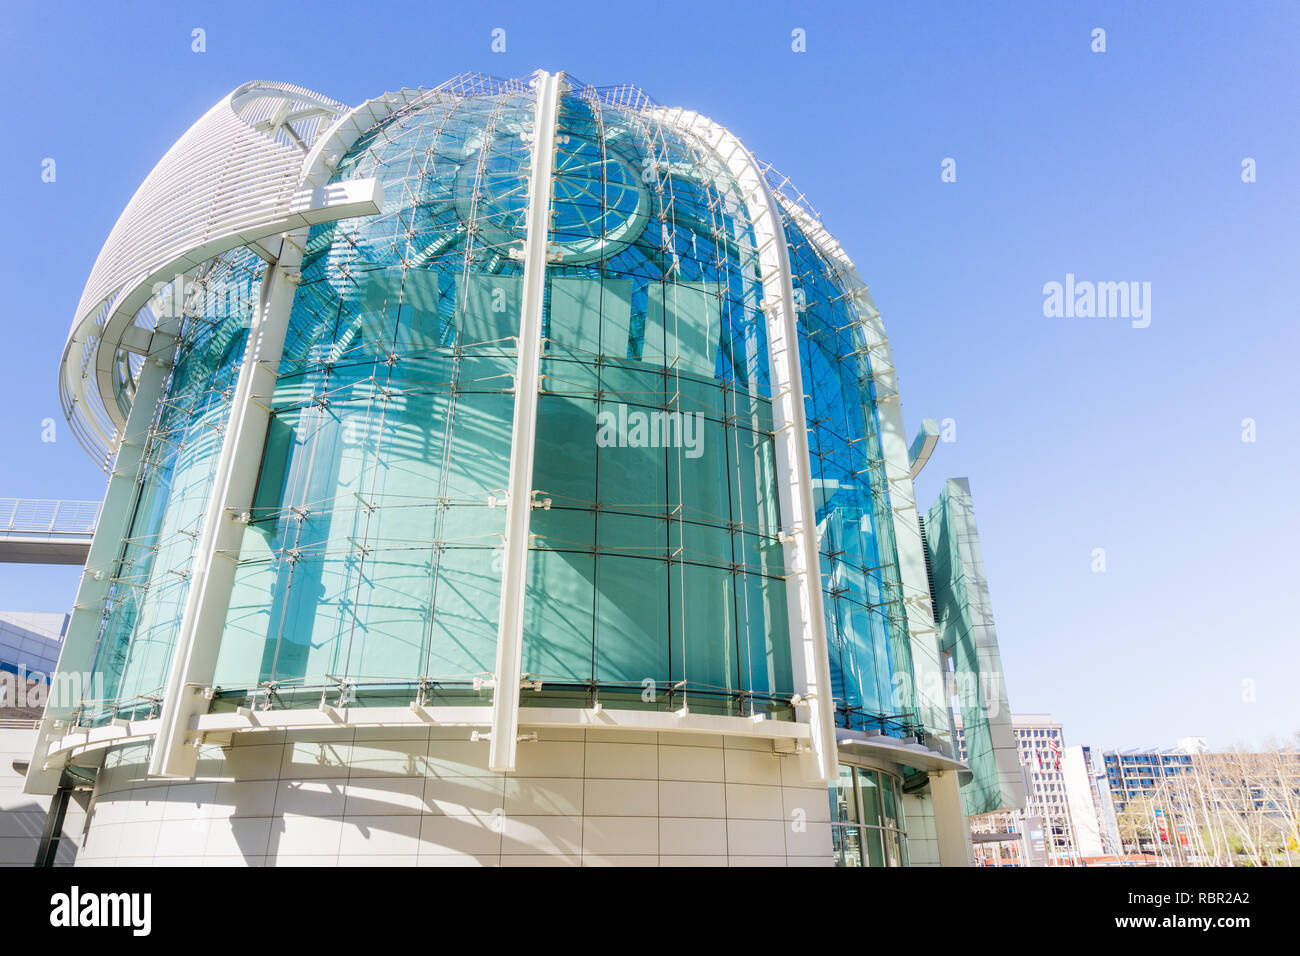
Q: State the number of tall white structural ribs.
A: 5